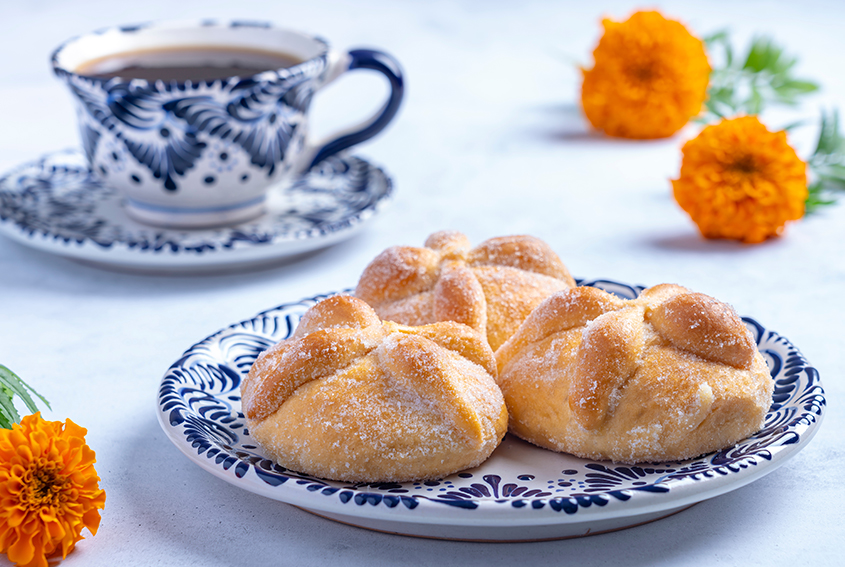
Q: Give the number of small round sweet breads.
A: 3